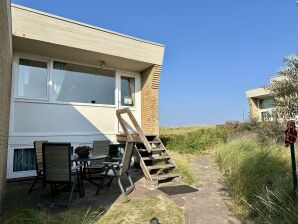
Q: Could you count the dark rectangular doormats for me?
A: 1